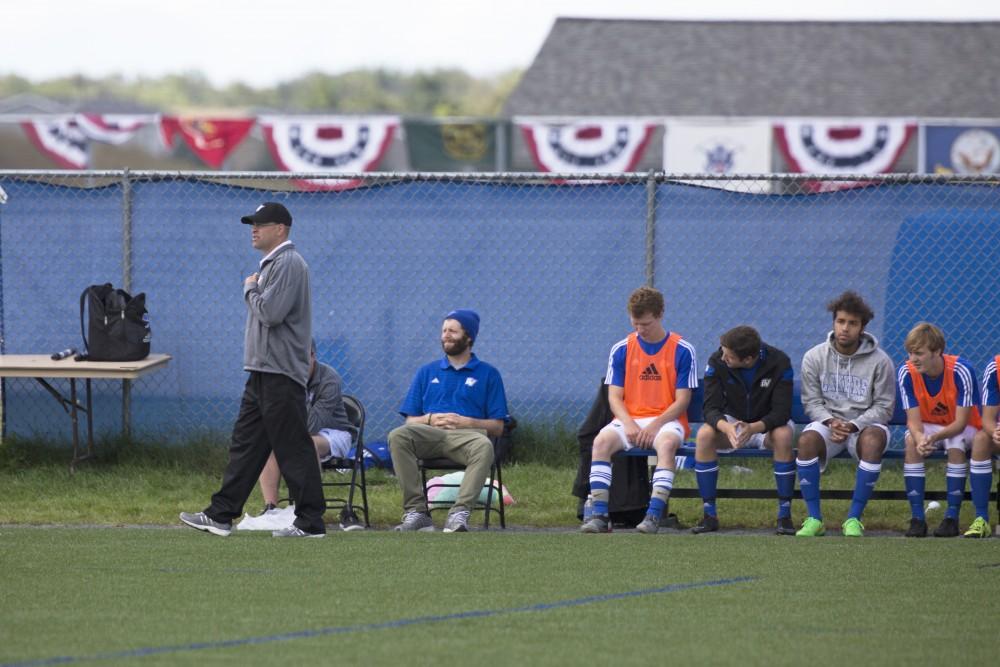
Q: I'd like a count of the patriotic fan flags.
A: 4